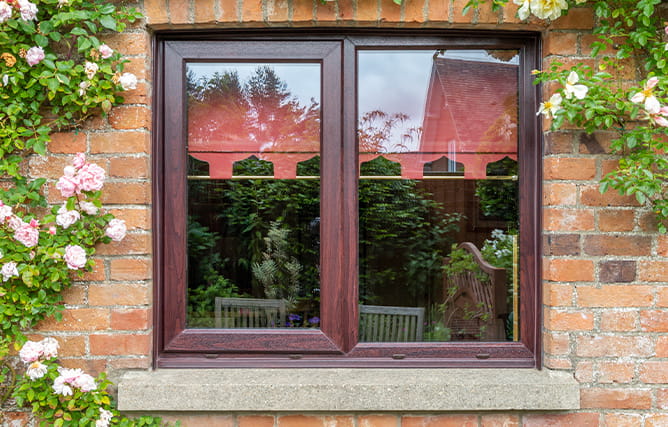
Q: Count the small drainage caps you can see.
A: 4